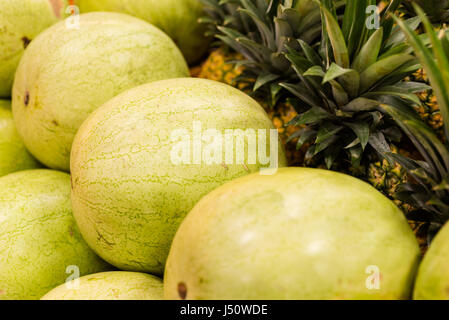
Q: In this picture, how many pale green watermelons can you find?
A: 9